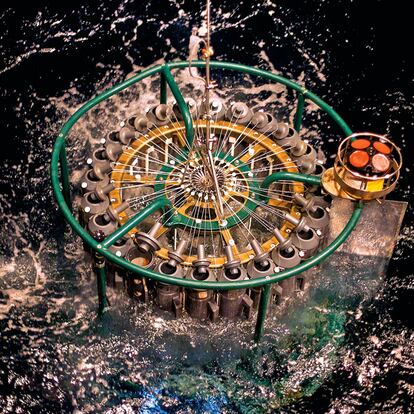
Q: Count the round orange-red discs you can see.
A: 4